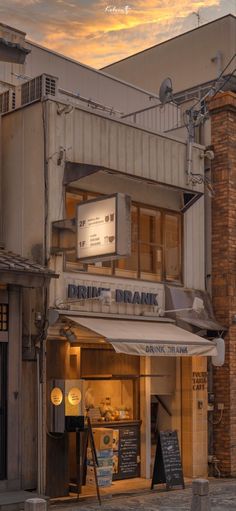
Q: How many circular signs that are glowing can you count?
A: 2